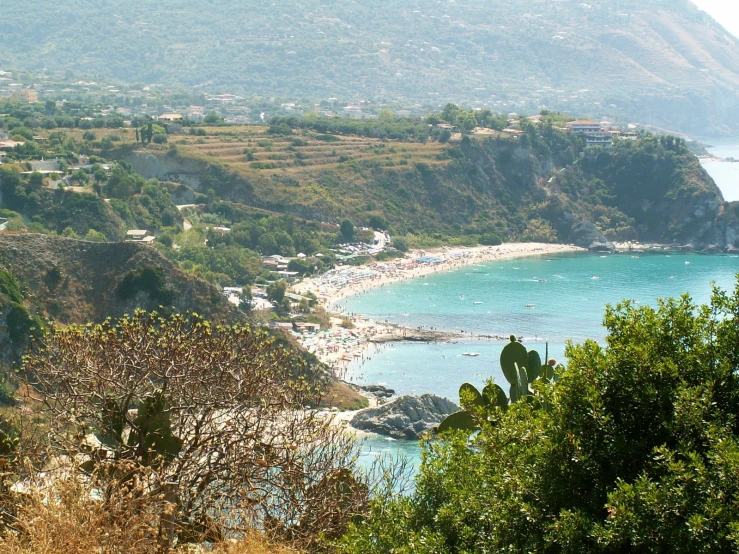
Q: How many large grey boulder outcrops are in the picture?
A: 1